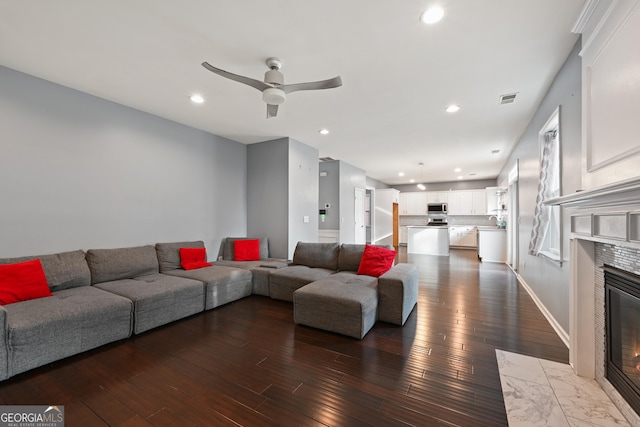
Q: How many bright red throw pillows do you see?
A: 4